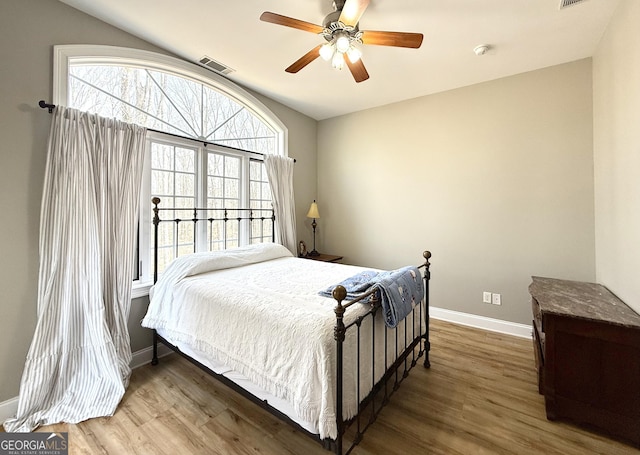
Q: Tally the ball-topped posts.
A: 3